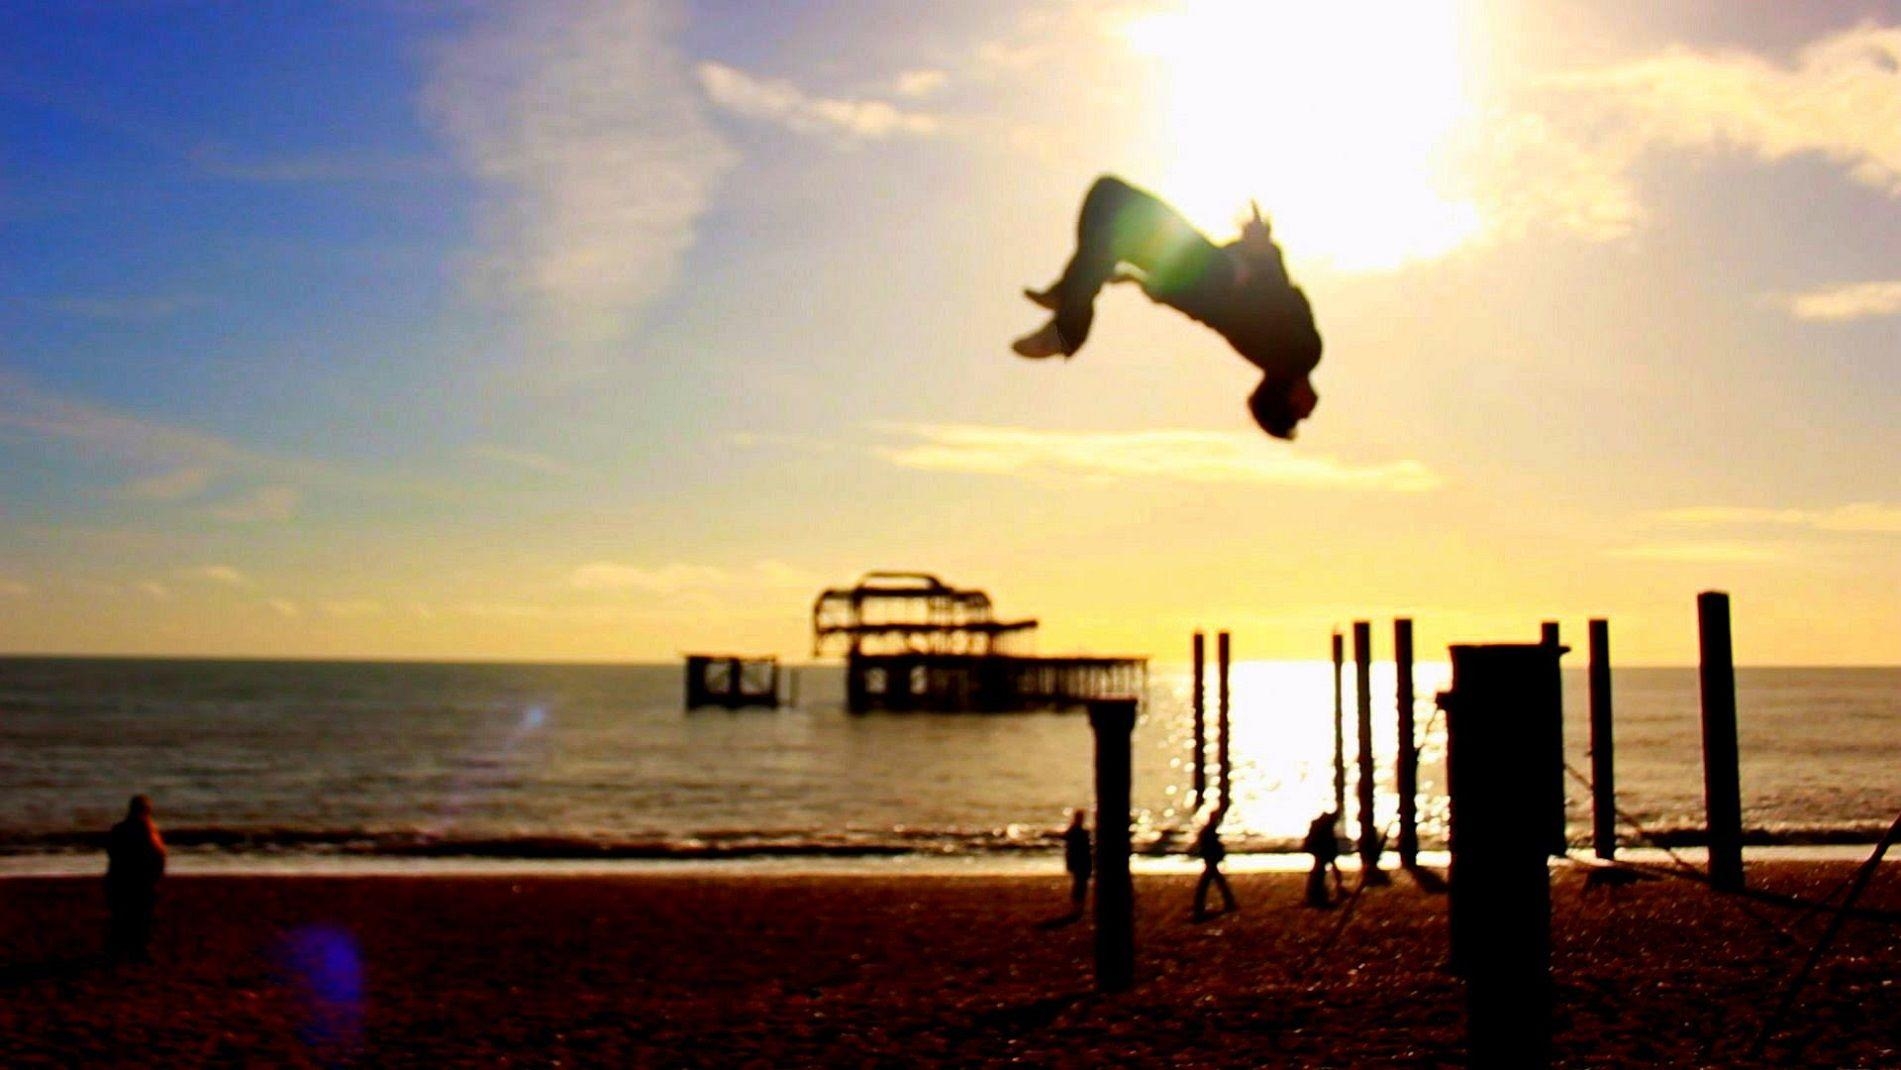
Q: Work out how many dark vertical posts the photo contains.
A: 10